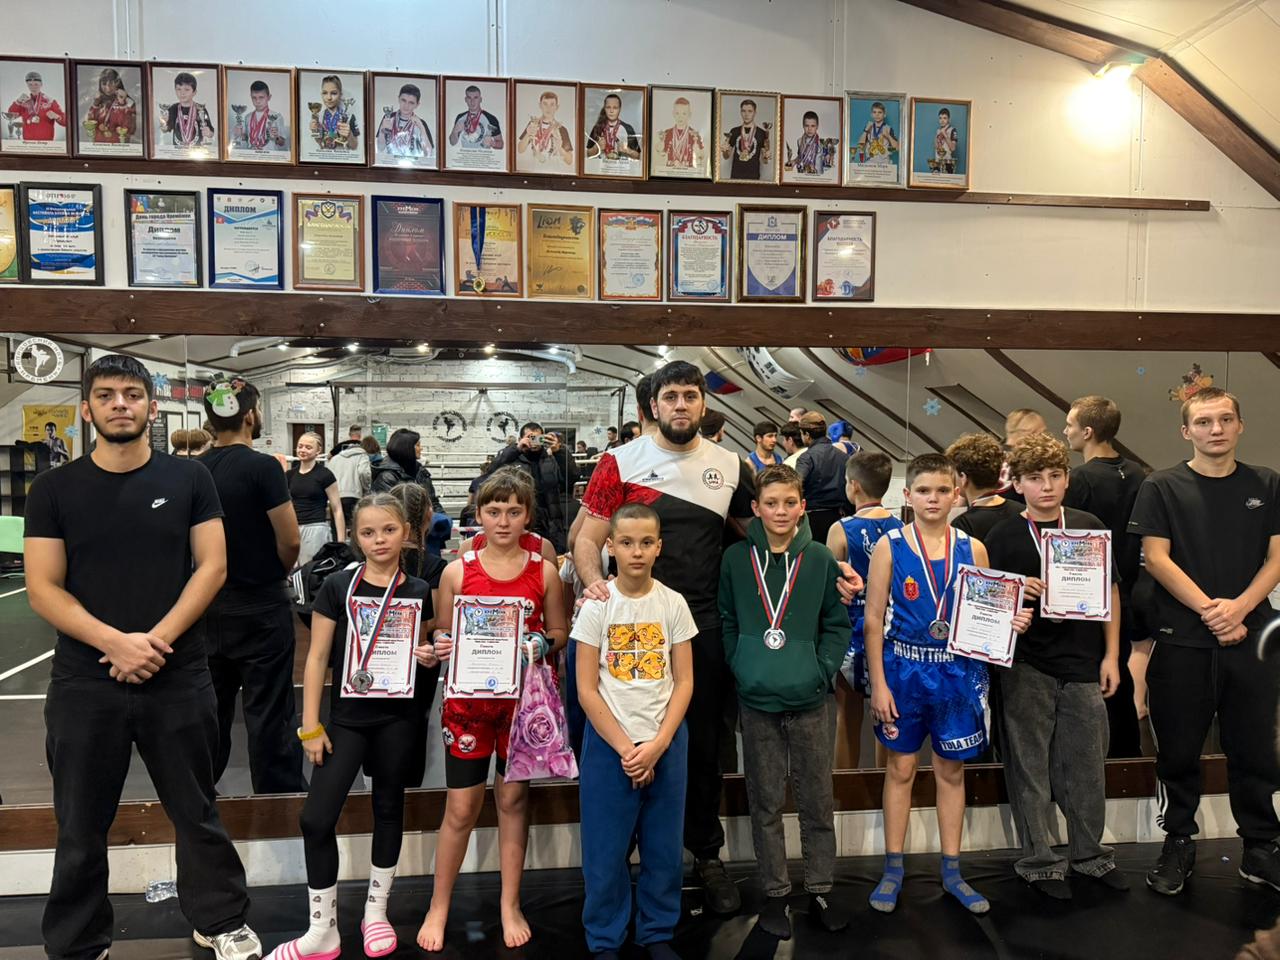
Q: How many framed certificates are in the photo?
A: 12